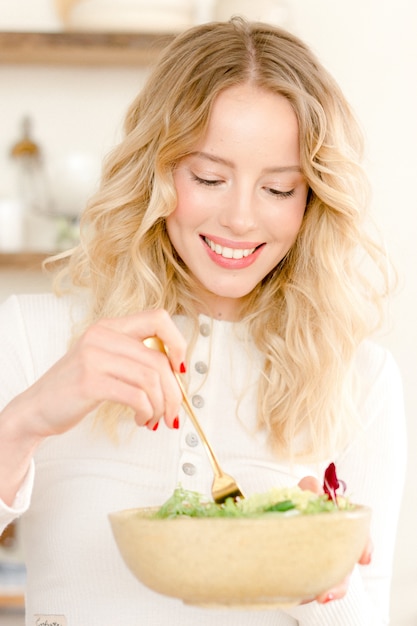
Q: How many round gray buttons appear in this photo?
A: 5